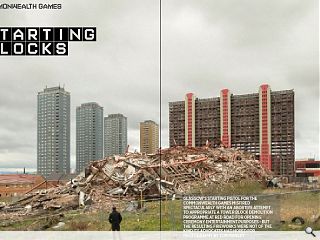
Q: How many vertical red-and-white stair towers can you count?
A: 3